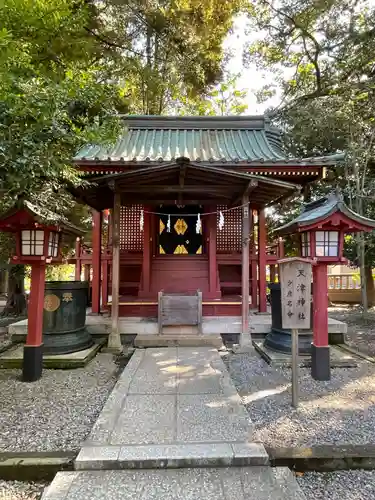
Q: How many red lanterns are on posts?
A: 2